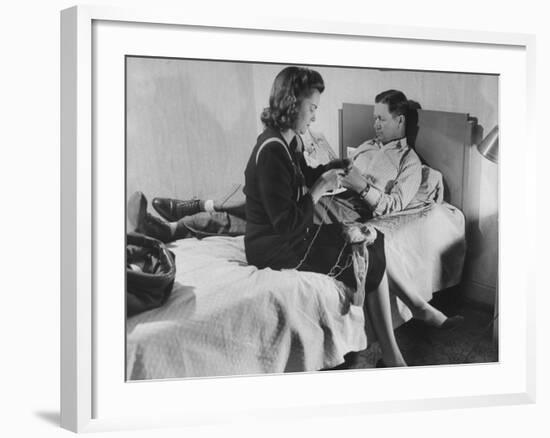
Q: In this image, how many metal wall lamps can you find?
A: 1